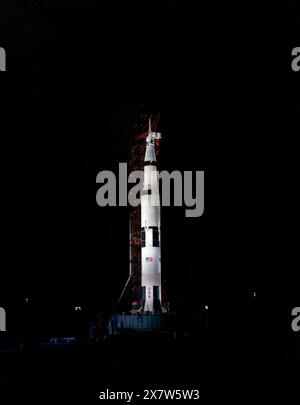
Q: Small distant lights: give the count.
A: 4